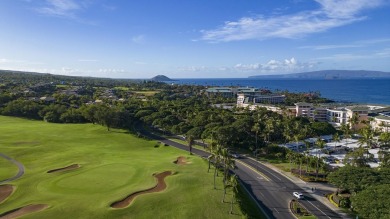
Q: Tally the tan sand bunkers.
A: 5